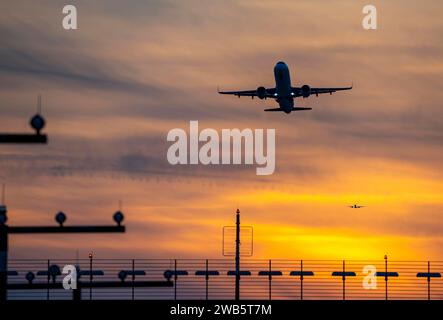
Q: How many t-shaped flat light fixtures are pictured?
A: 12